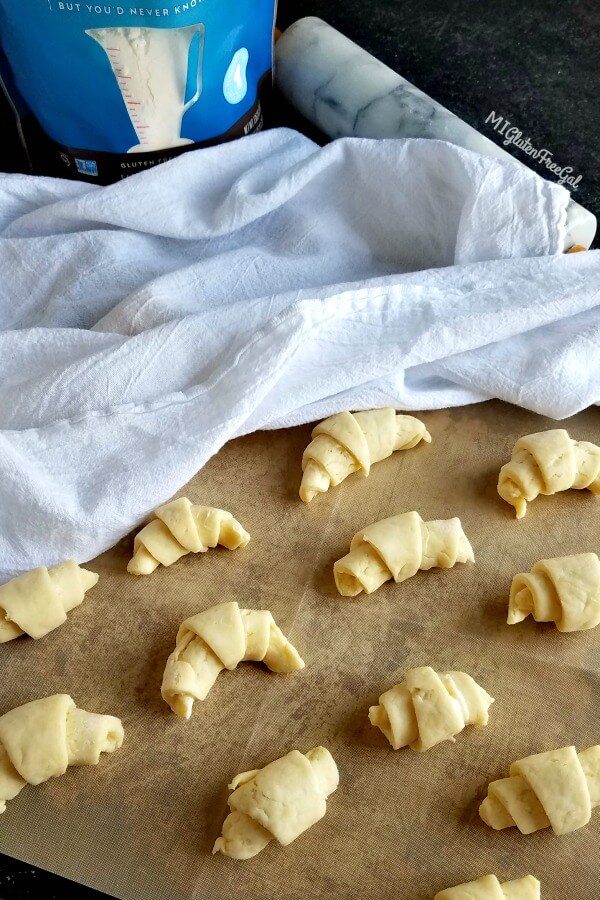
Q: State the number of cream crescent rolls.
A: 12